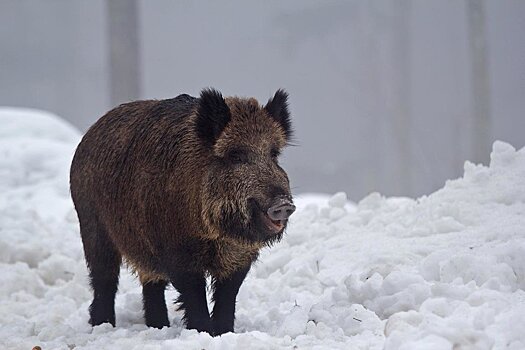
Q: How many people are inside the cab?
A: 0